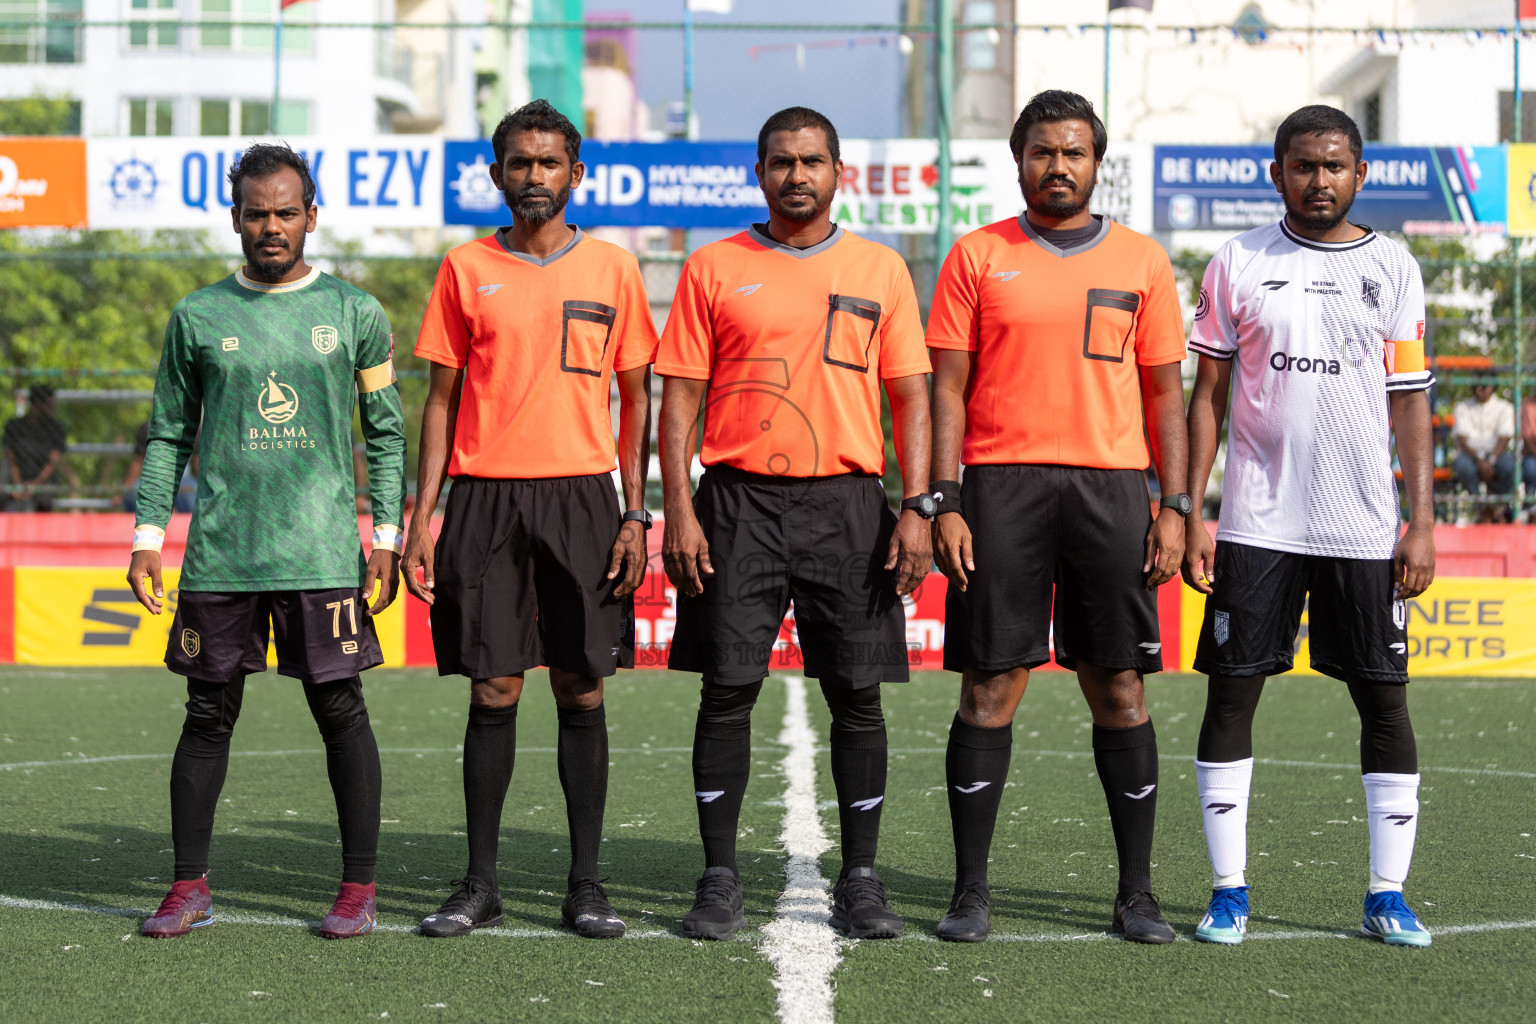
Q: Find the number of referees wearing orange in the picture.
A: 3